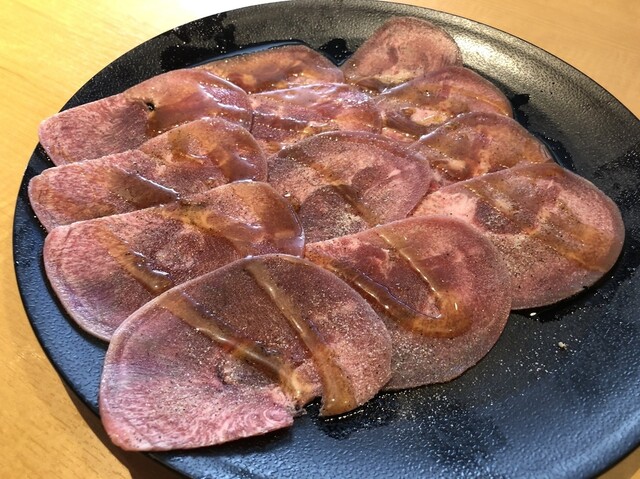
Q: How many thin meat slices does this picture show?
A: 12